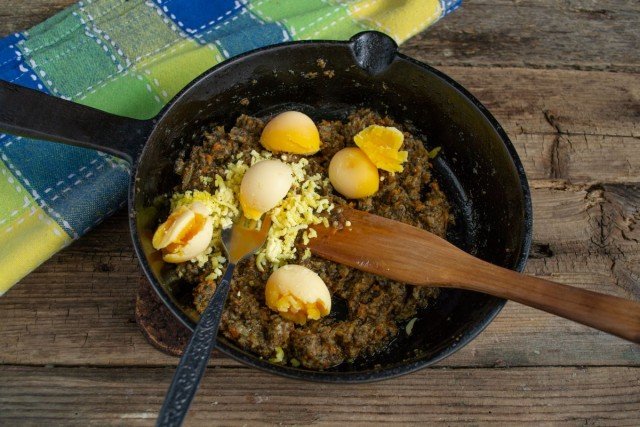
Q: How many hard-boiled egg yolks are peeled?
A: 5